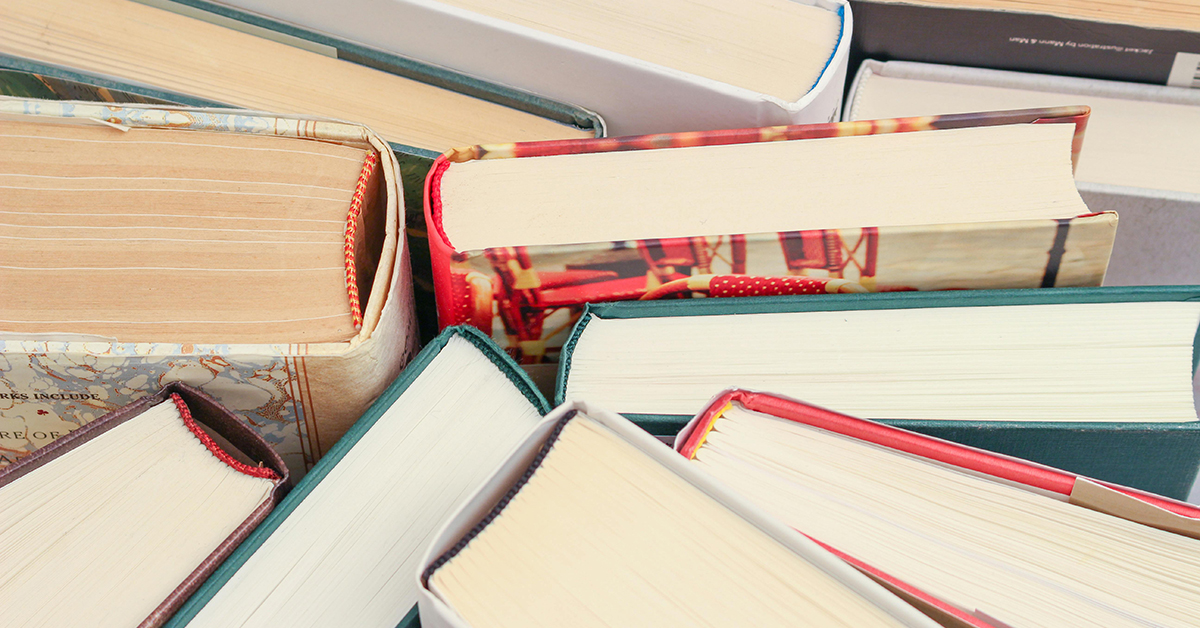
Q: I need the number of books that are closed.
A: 11